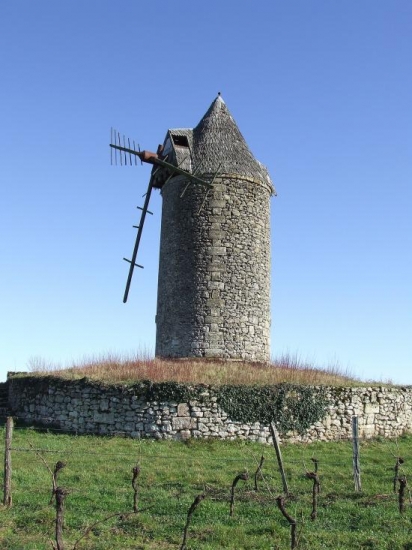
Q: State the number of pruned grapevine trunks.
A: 11